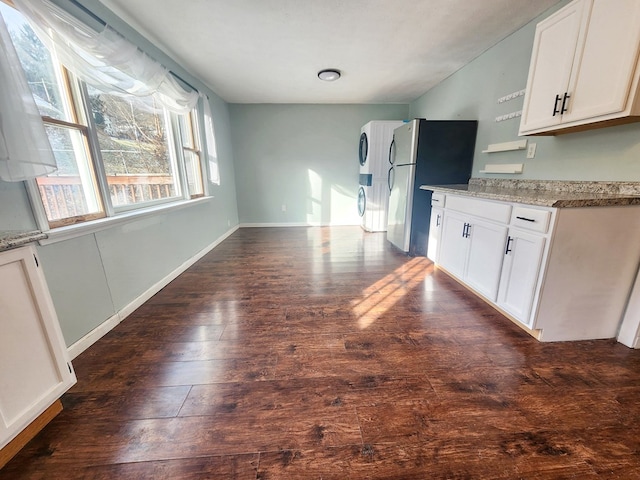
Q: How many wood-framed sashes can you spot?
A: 4